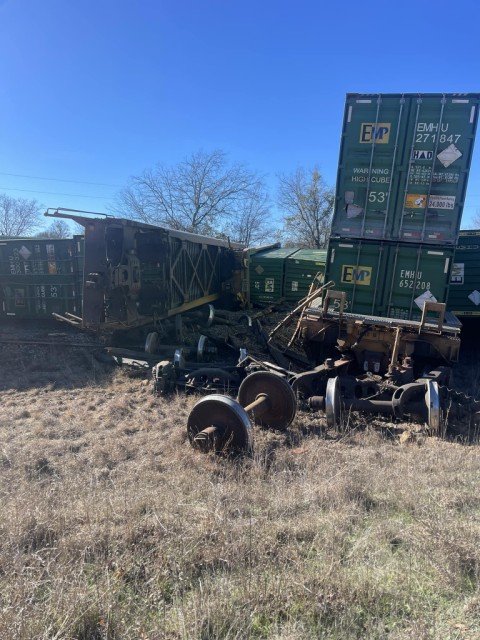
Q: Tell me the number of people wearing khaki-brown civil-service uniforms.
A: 0